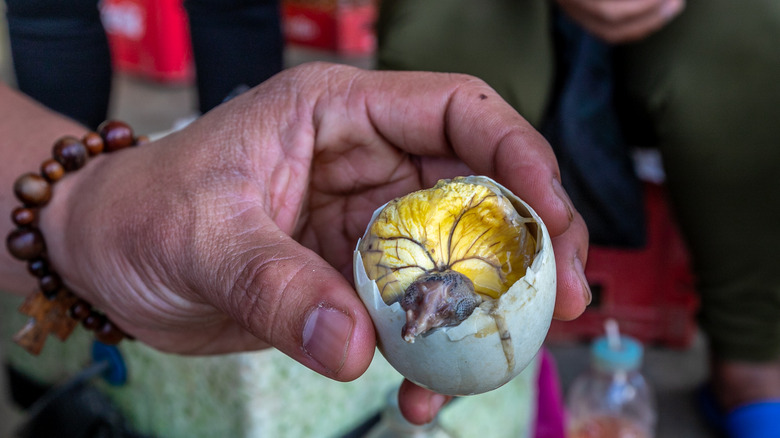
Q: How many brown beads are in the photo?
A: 13